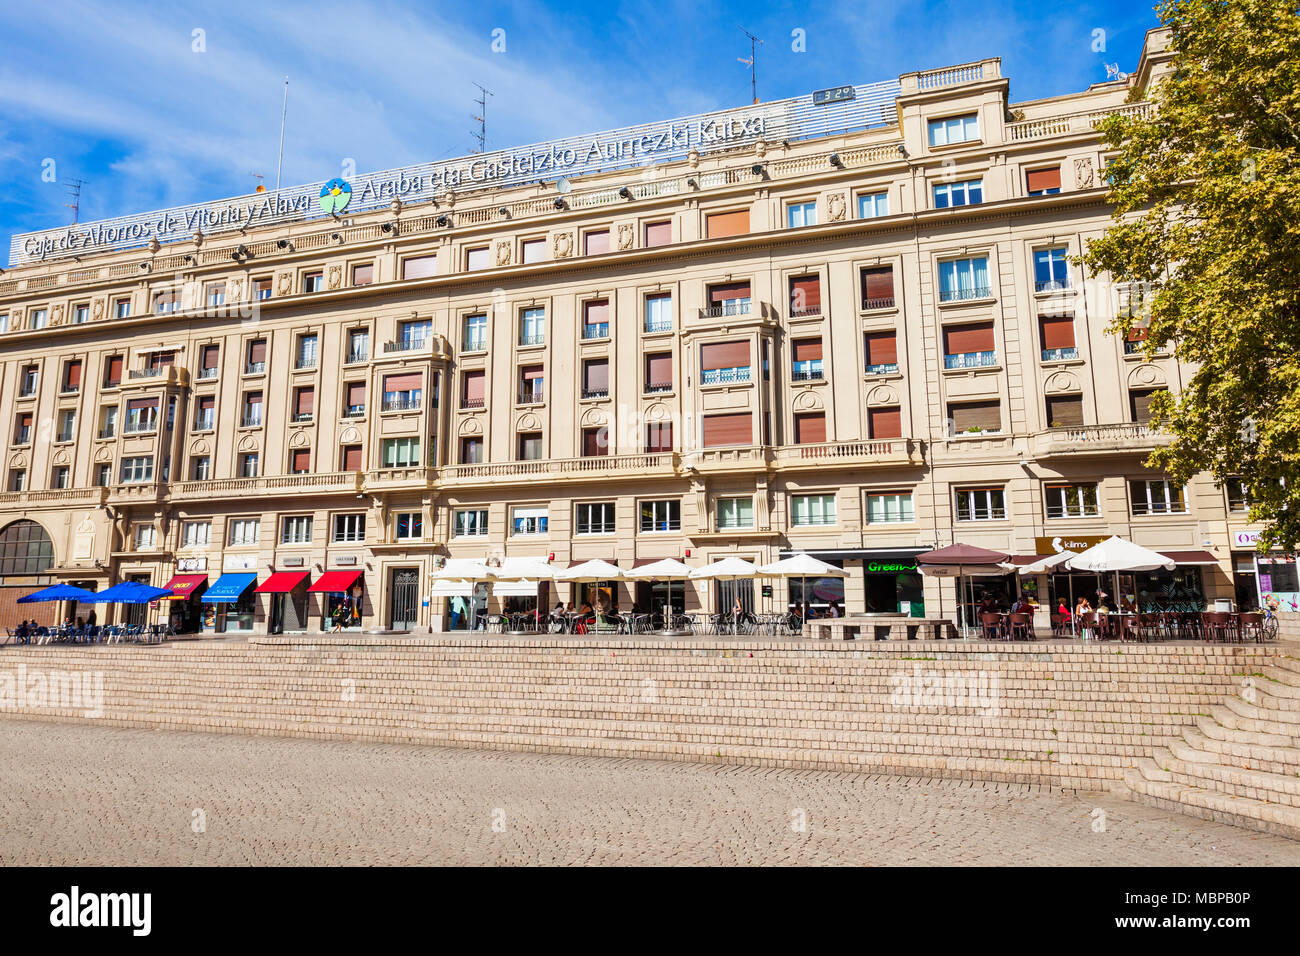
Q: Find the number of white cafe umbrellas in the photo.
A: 8